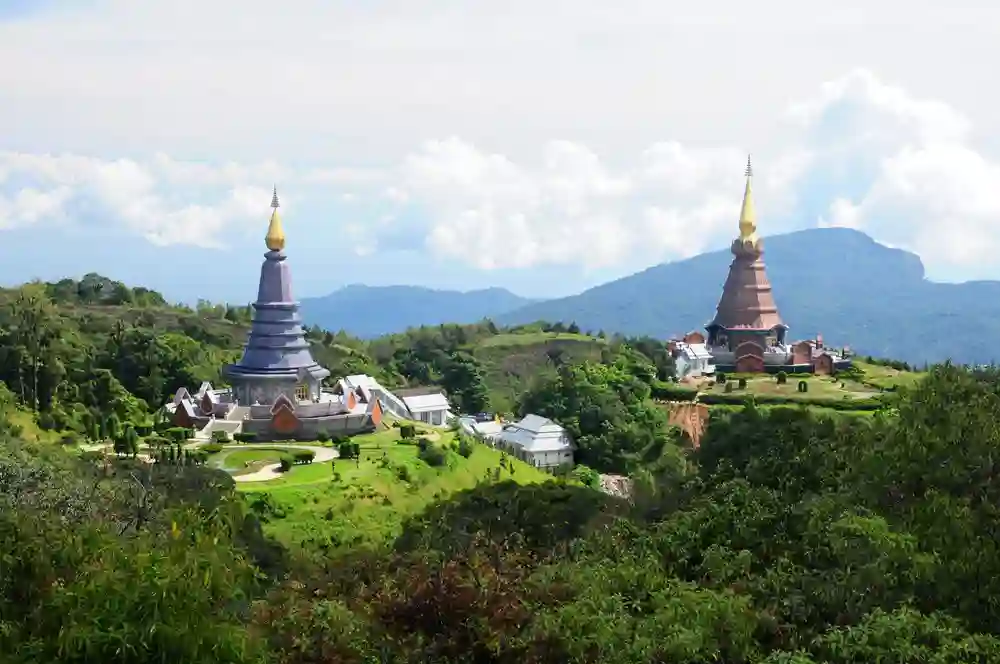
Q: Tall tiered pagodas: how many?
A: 2